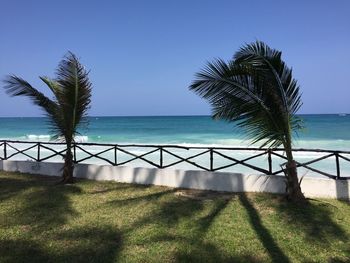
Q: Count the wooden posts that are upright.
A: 8